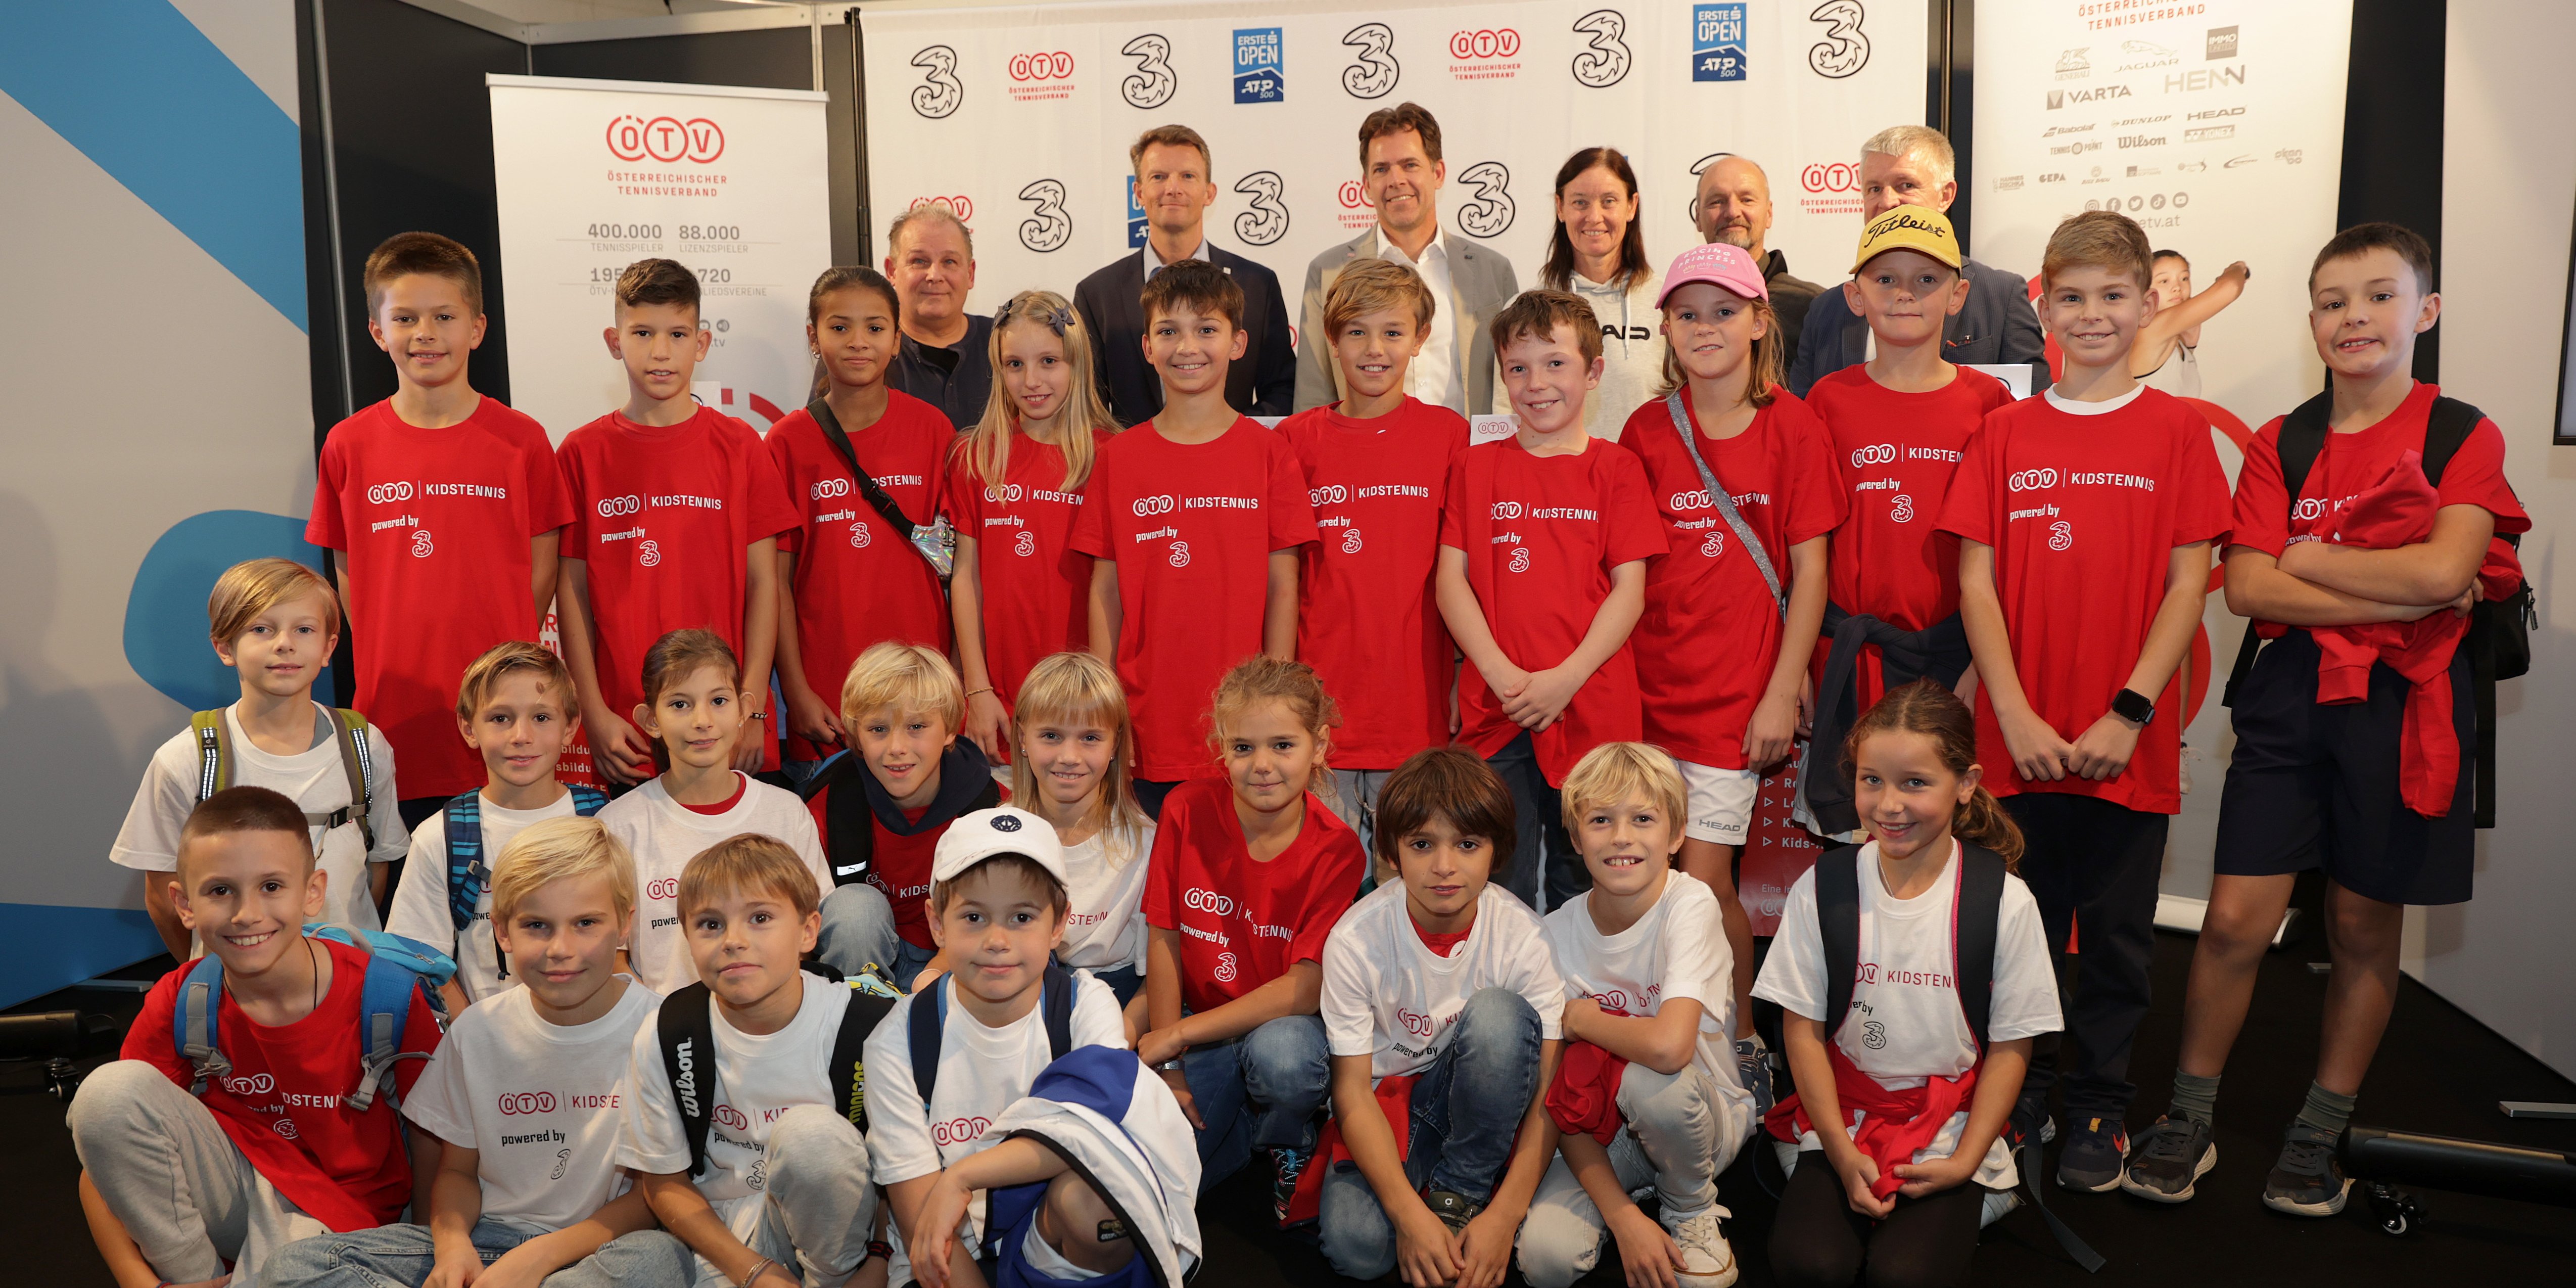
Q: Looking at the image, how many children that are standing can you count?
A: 11